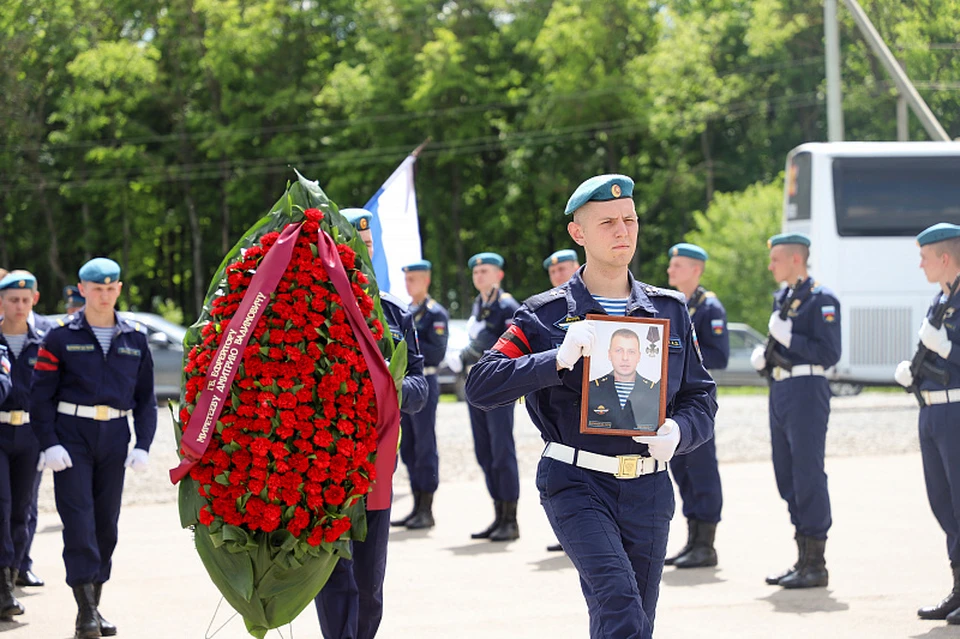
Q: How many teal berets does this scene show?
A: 10